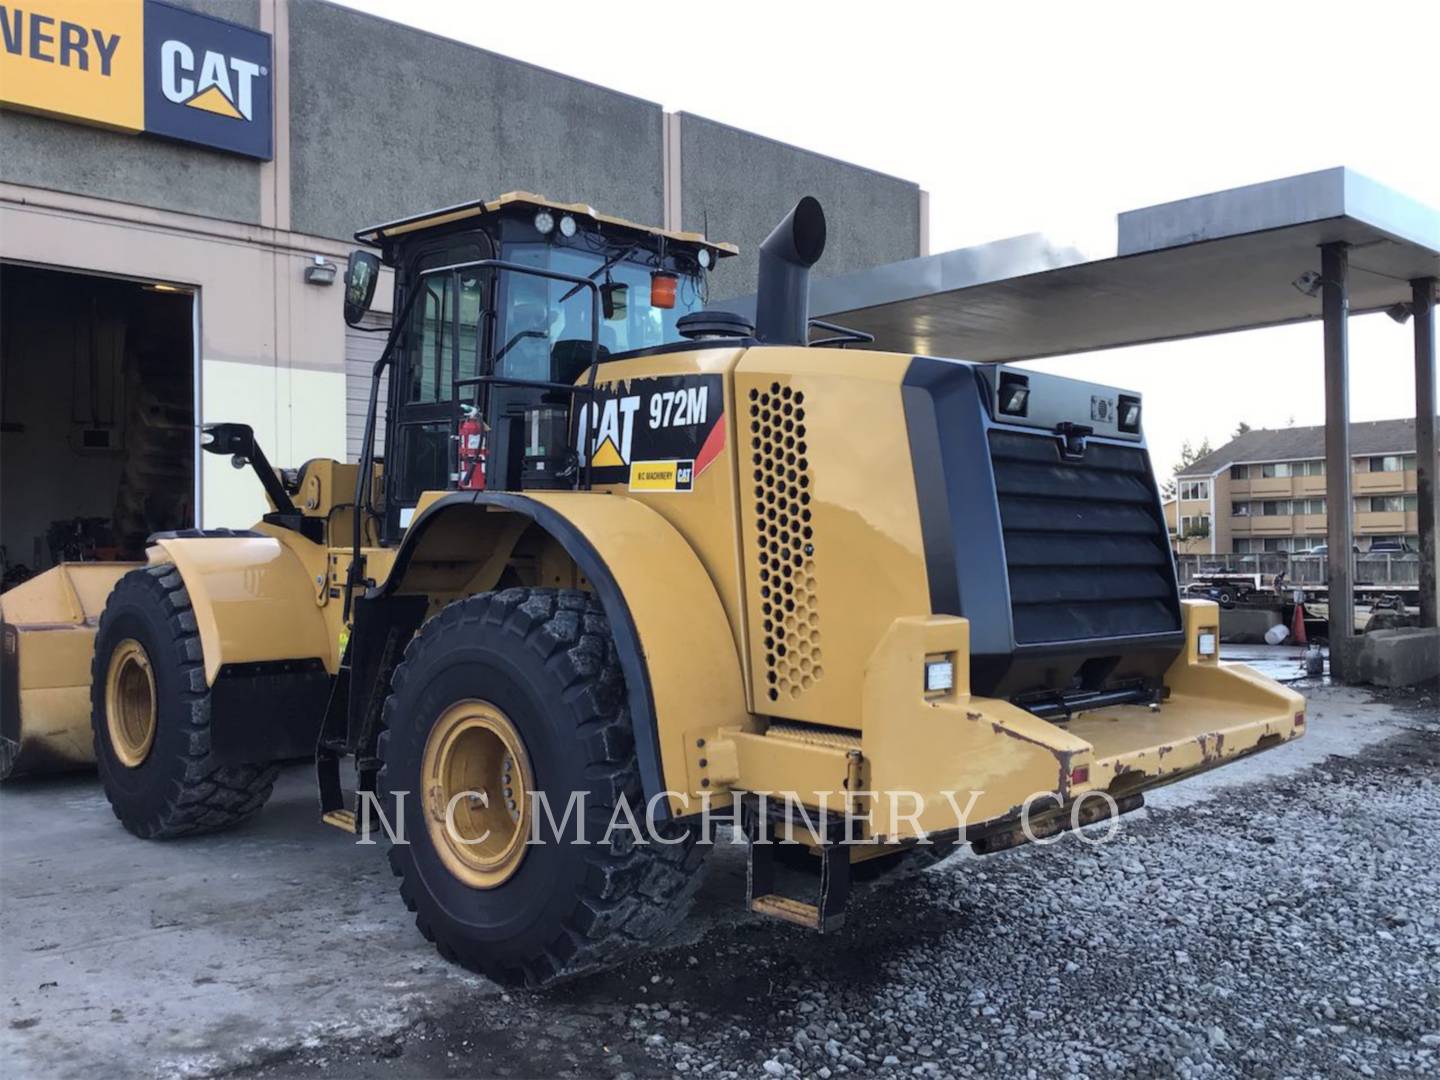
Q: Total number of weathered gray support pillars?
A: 2